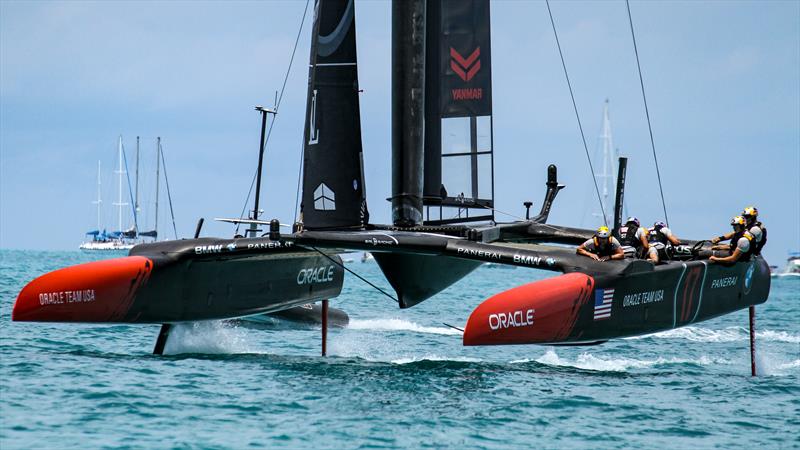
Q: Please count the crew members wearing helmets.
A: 5